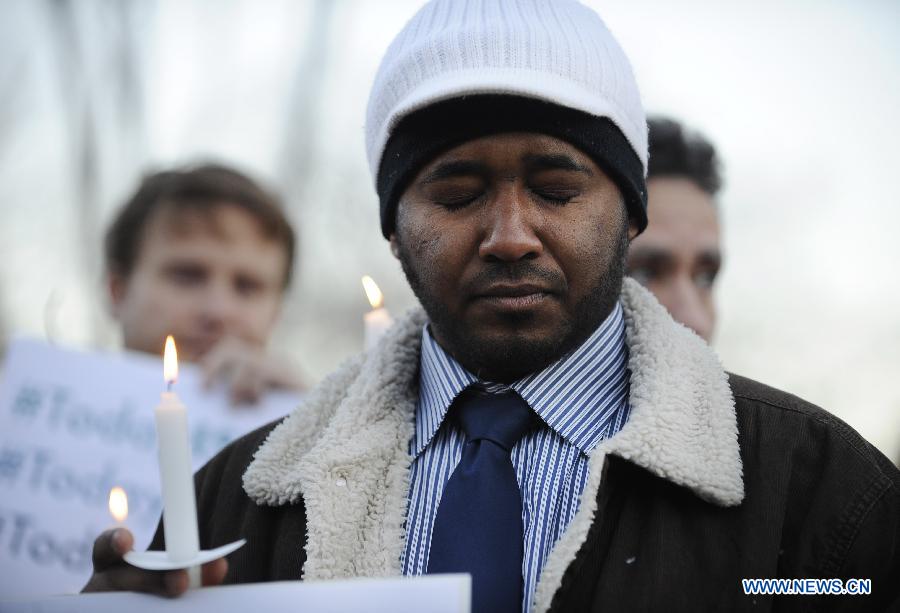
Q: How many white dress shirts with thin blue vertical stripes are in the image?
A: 1